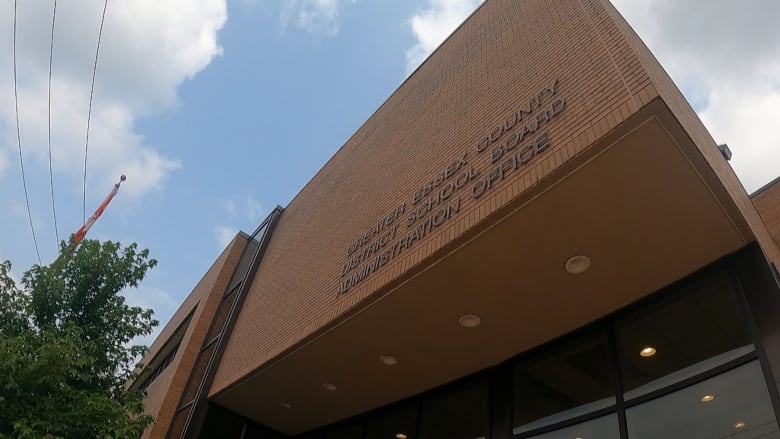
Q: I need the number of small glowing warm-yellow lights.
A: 4